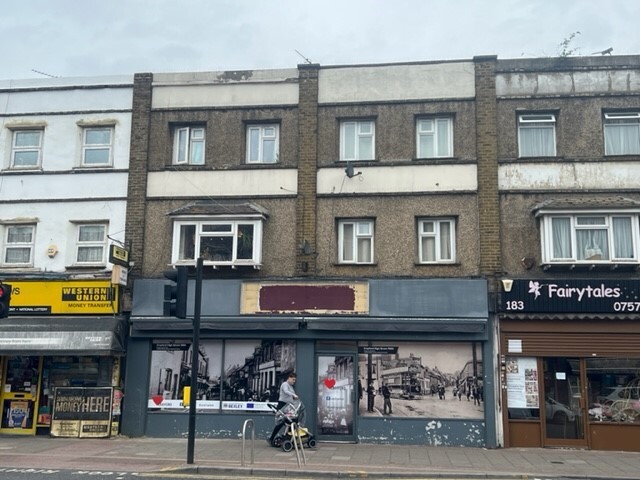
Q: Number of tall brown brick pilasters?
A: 3